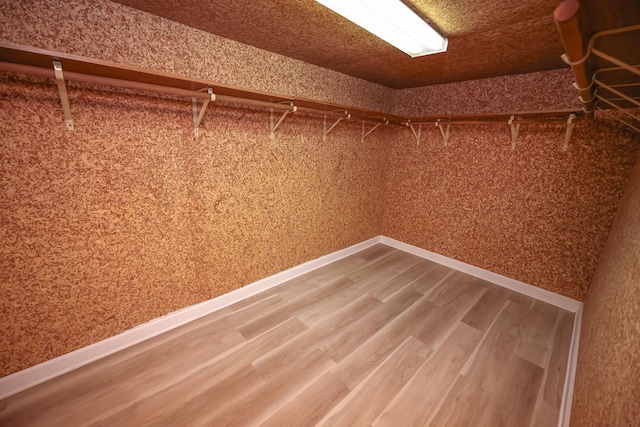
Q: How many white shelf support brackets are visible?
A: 13